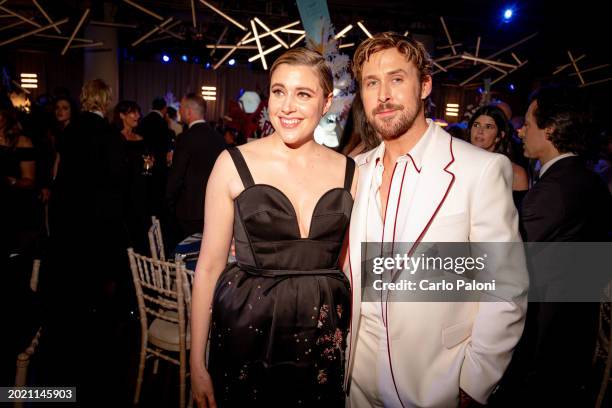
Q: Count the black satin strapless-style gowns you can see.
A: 1